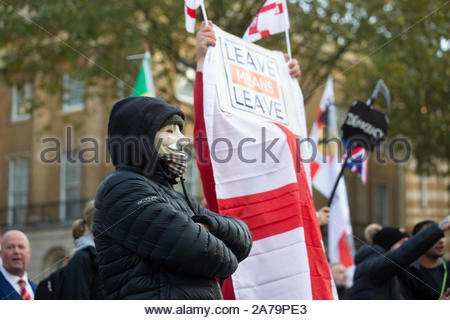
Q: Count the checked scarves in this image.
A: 1